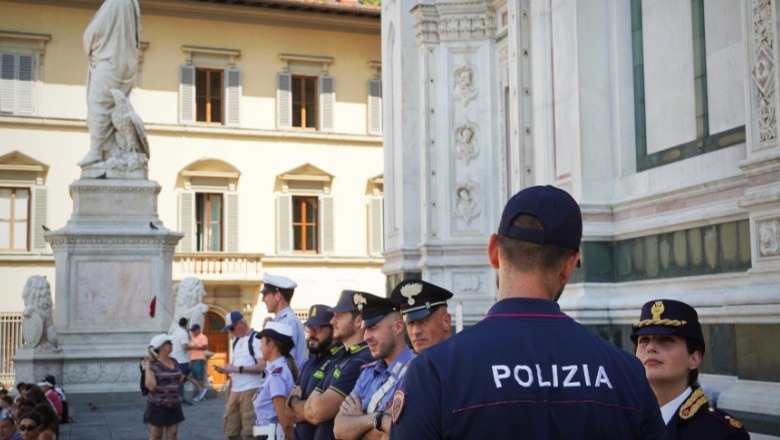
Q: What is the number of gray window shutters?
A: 13